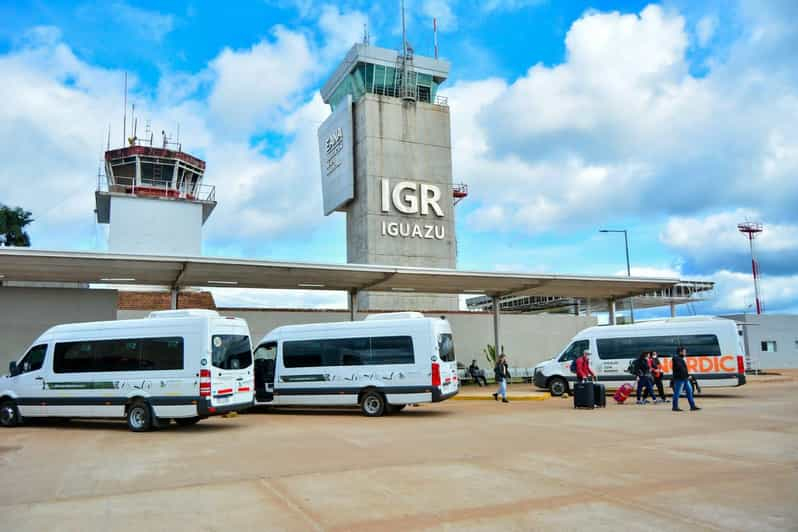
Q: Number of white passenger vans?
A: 3